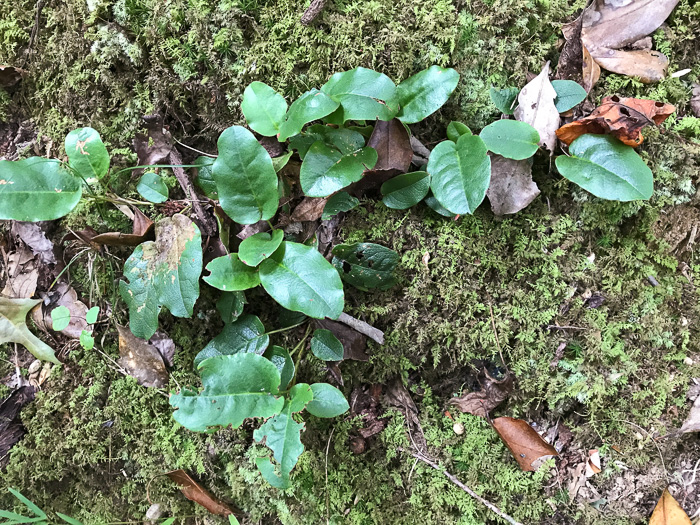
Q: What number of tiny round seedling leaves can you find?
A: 3